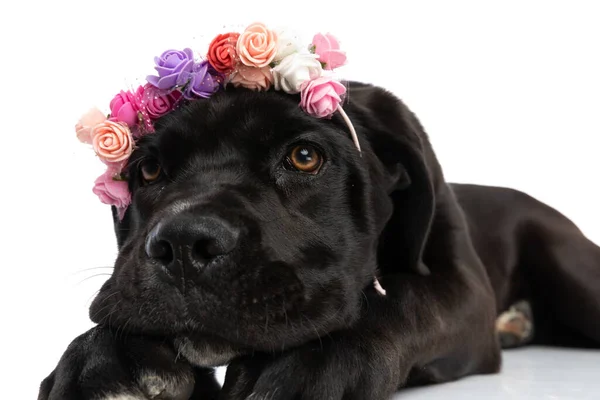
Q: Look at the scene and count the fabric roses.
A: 14